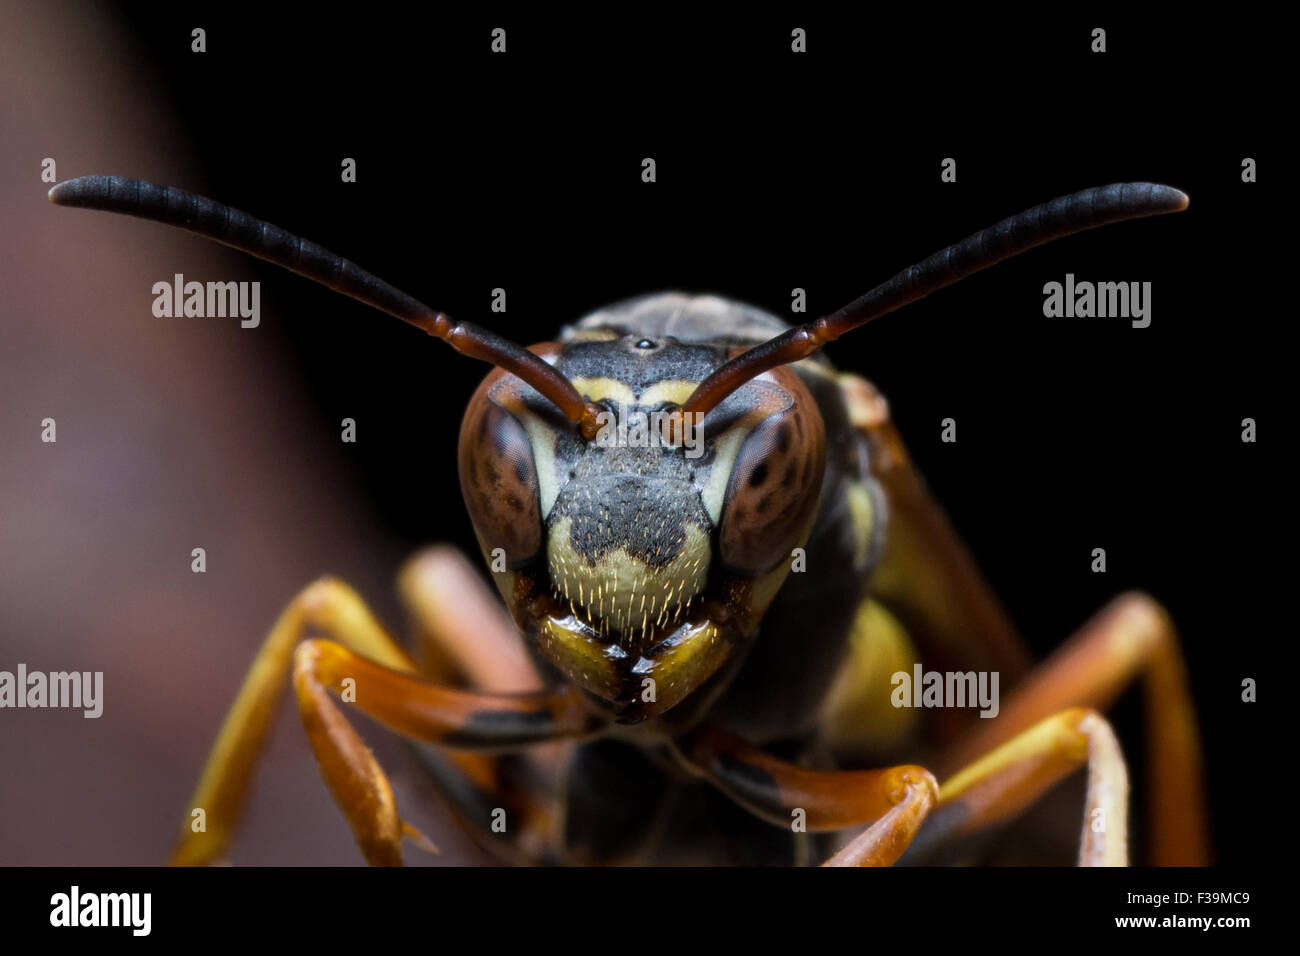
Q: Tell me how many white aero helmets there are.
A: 0